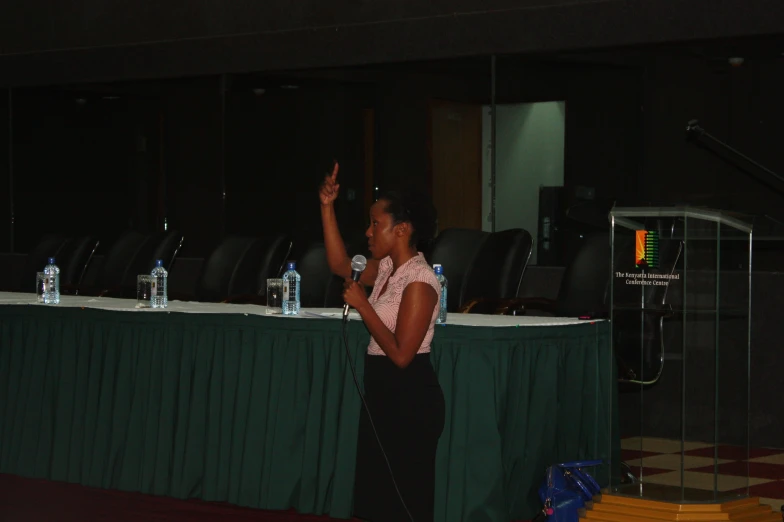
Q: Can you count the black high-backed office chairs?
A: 6